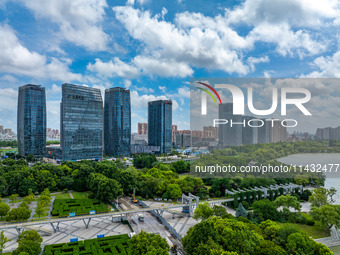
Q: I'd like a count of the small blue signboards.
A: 4